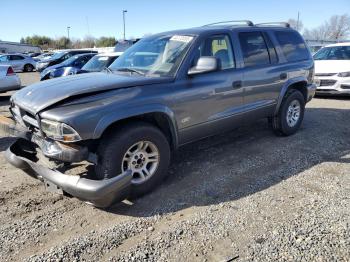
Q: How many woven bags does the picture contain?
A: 0